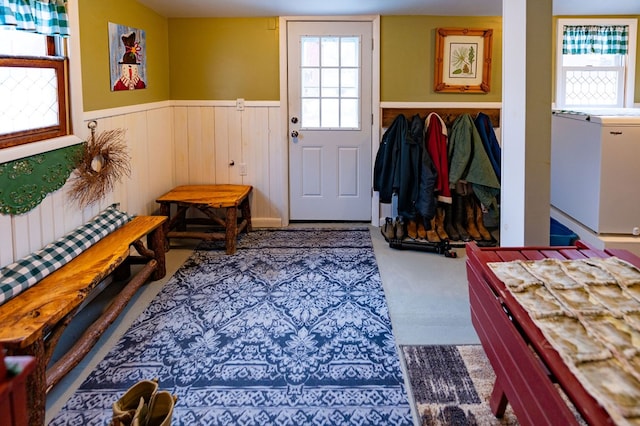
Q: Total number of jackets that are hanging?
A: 5